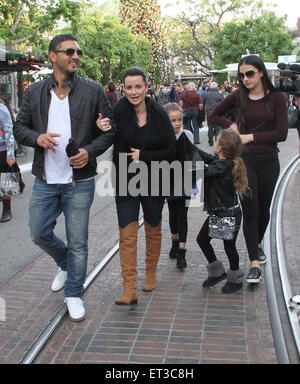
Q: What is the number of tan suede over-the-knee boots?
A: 2